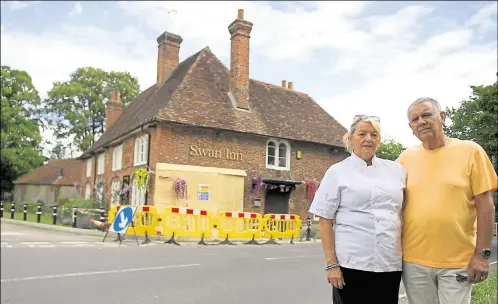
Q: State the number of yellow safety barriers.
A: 4